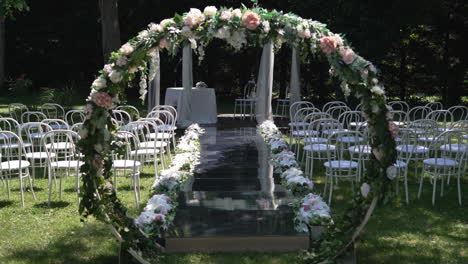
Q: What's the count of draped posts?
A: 4